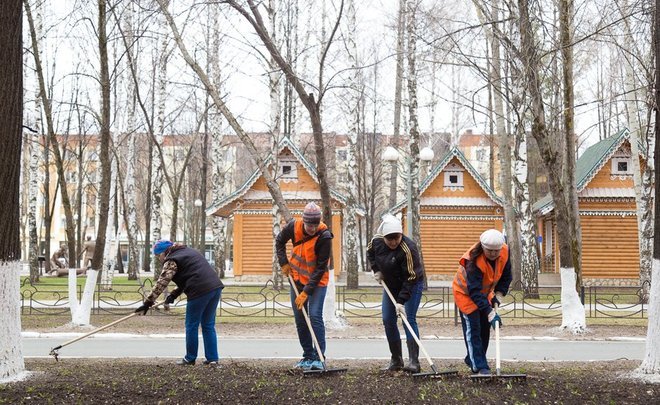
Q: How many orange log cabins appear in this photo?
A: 3